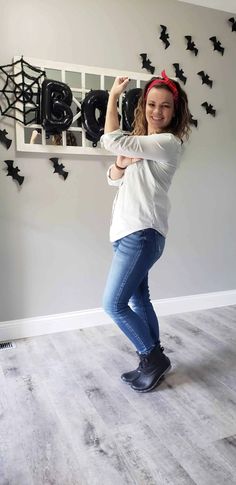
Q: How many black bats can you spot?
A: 12